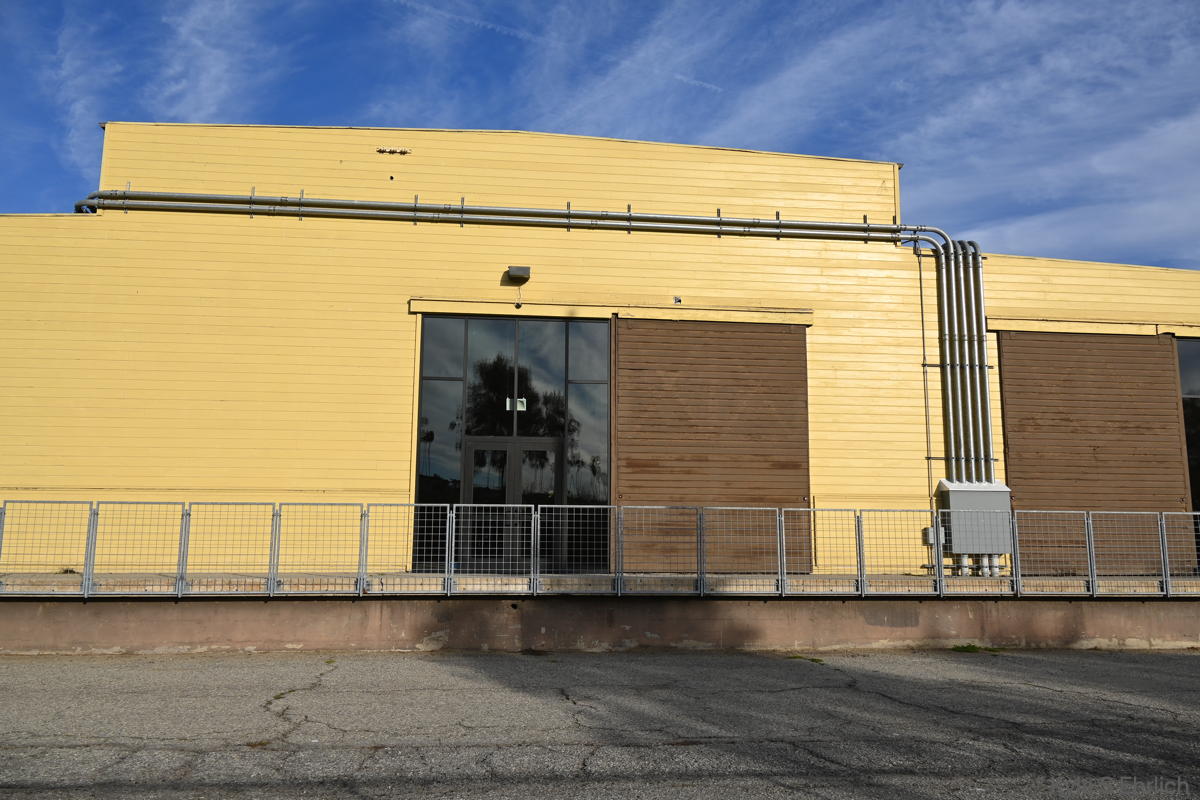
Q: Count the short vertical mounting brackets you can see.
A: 11